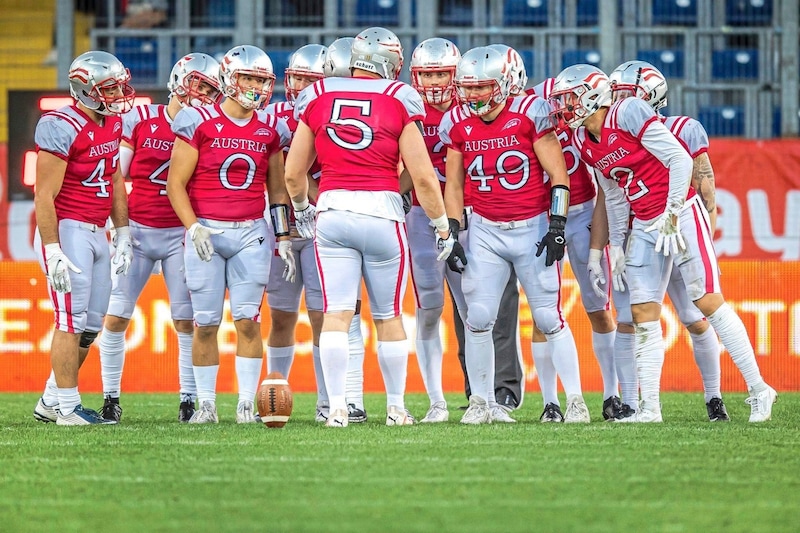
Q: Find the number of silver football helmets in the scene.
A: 11